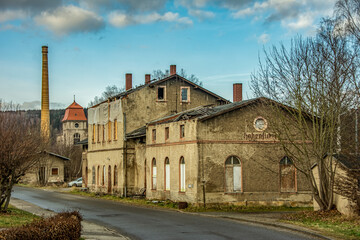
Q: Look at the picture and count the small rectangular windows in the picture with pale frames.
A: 2